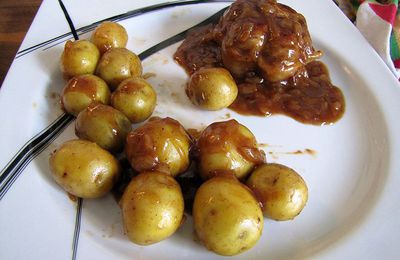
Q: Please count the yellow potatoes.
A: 13